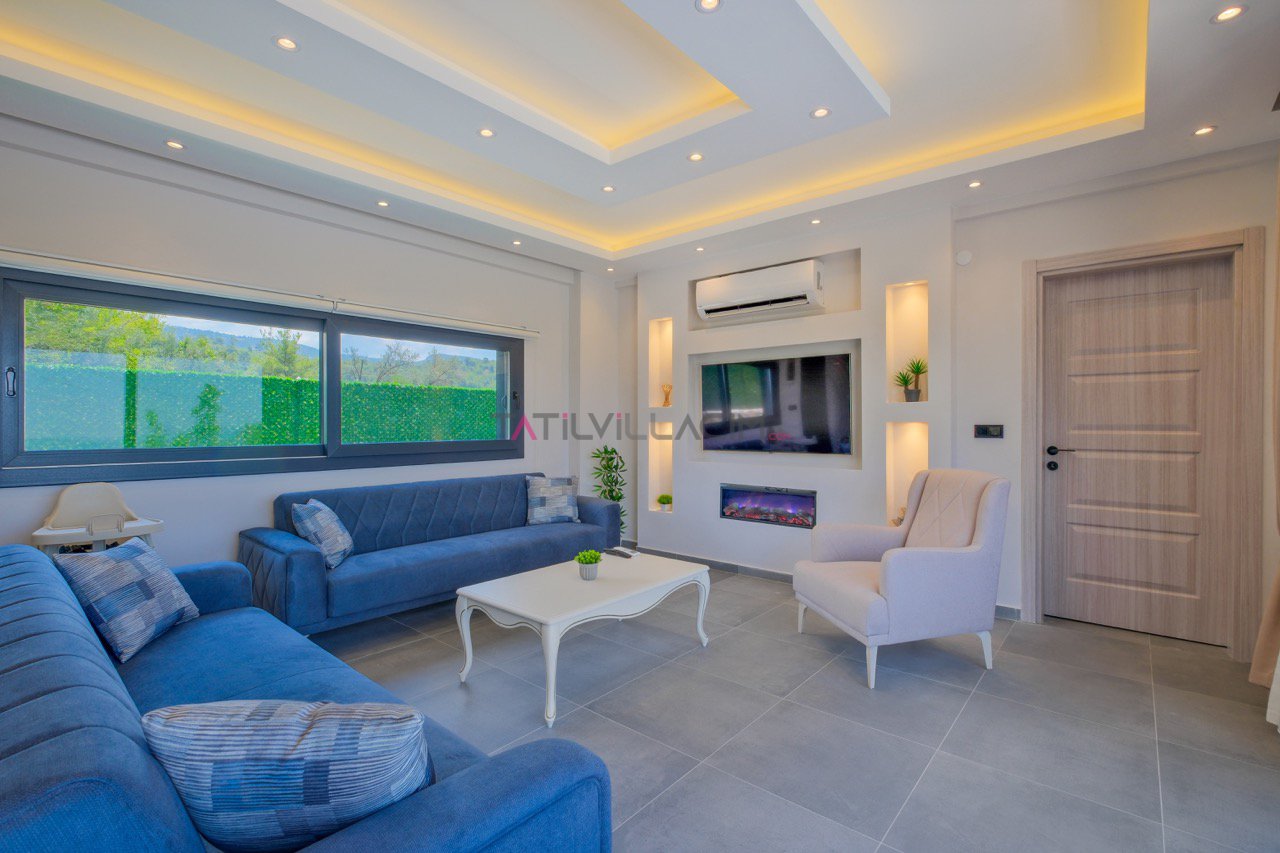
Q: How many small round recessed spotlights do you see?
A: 15